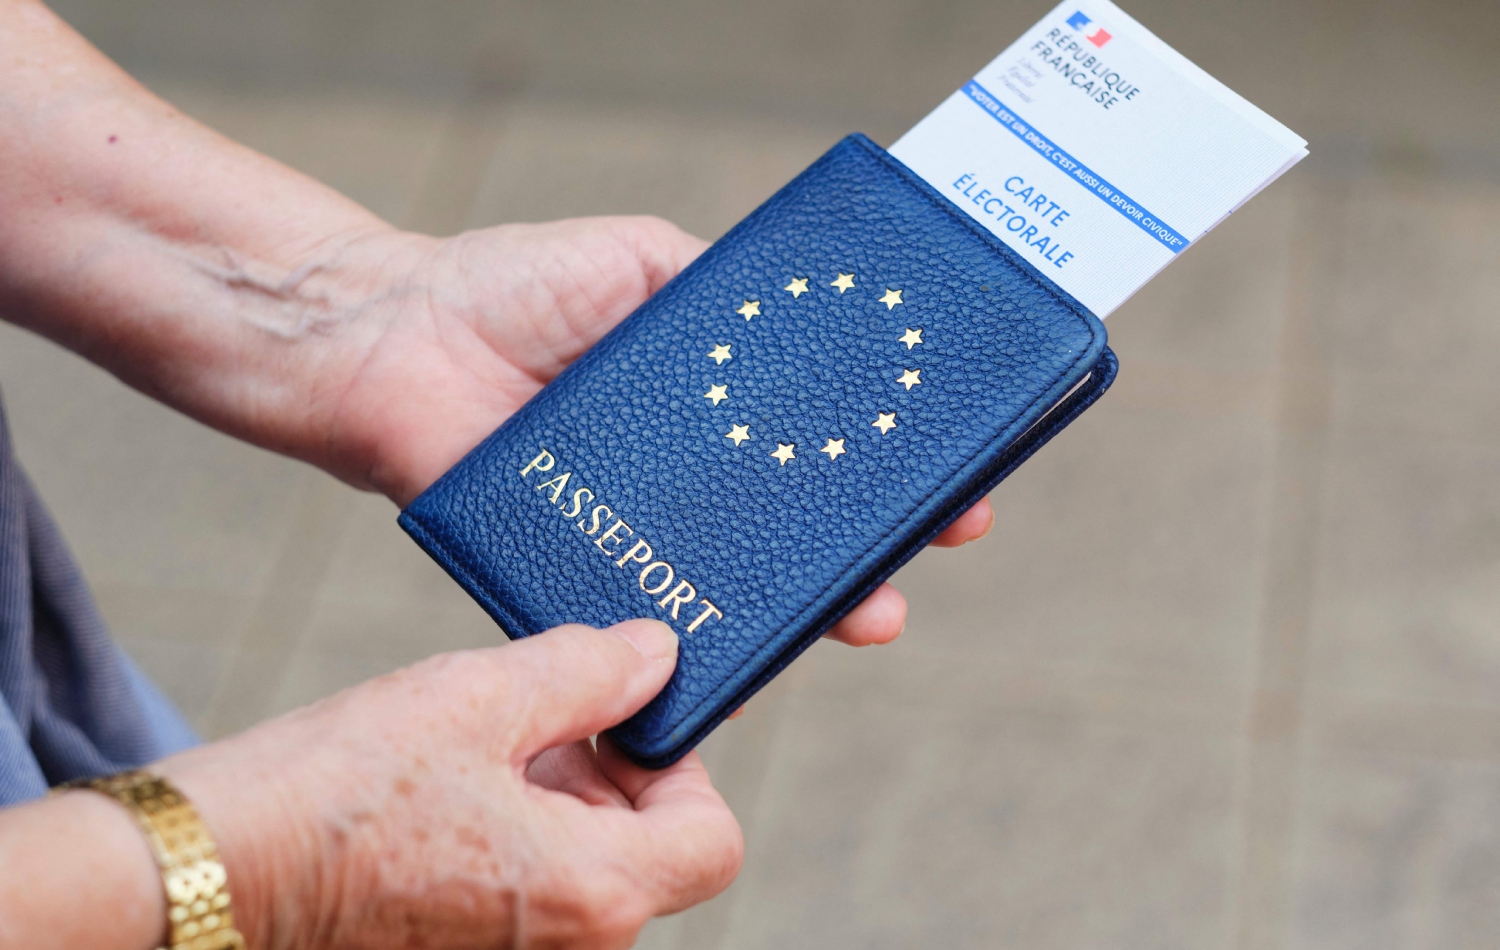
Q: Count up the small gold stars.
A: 12